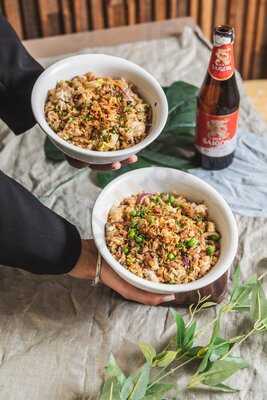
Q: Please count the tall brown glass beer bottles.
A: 1